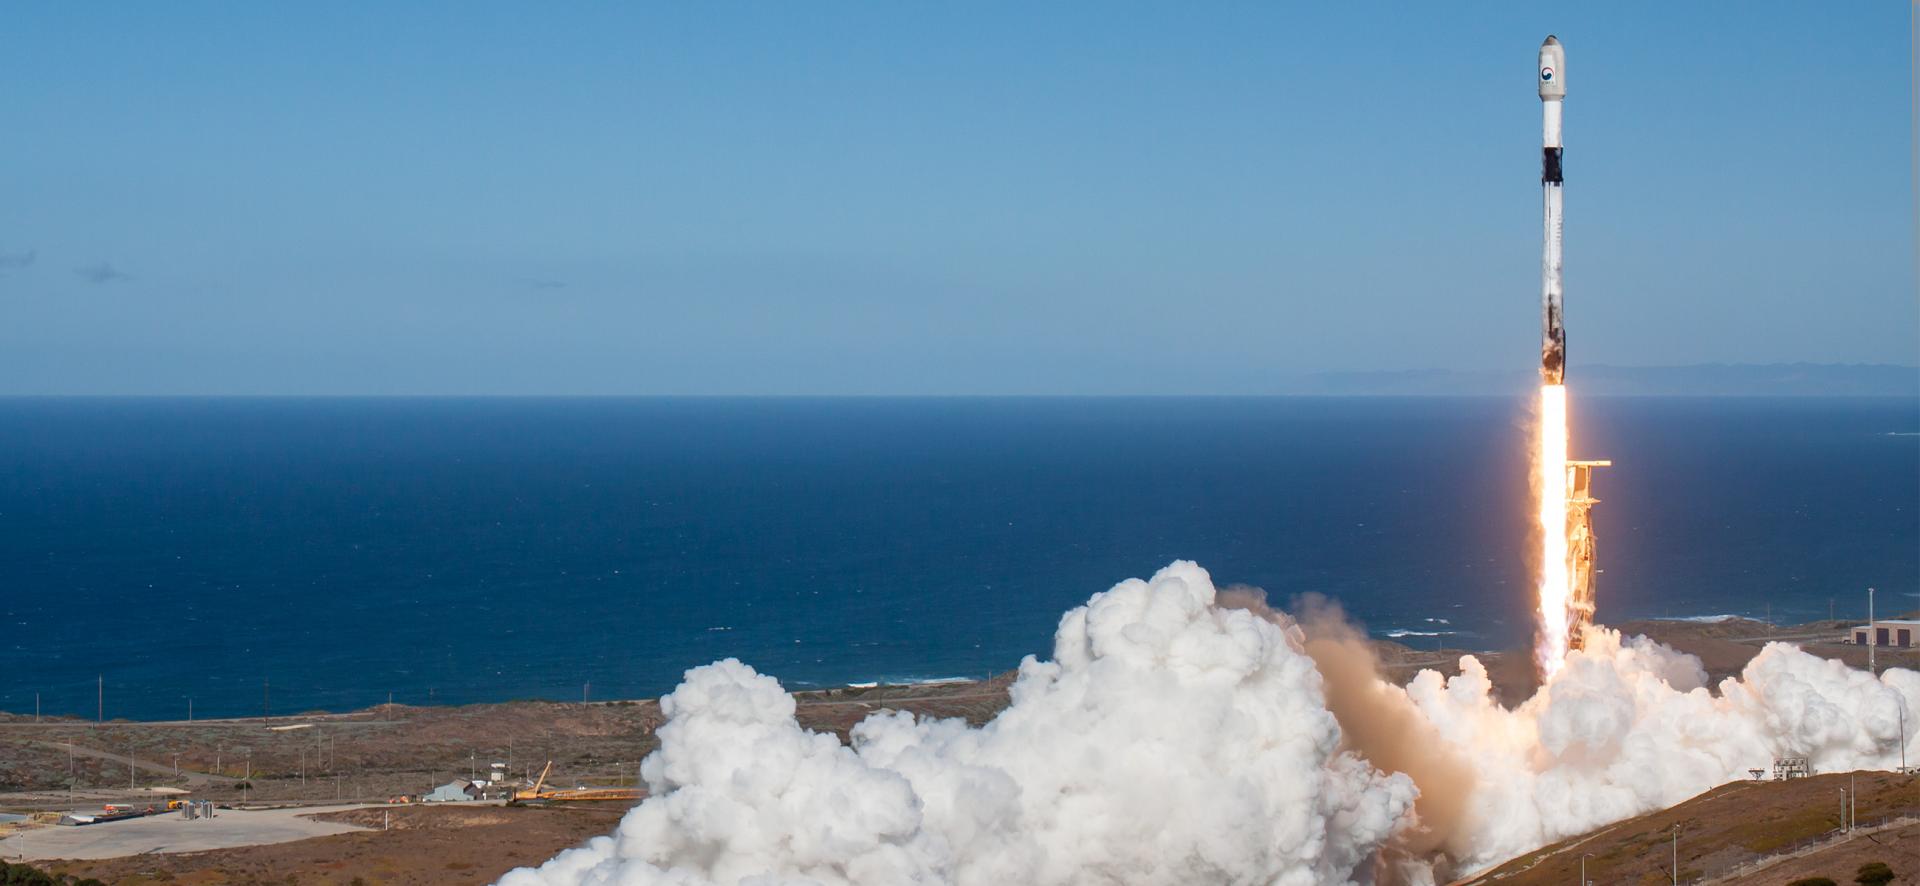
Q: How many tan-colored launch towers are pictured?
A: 1